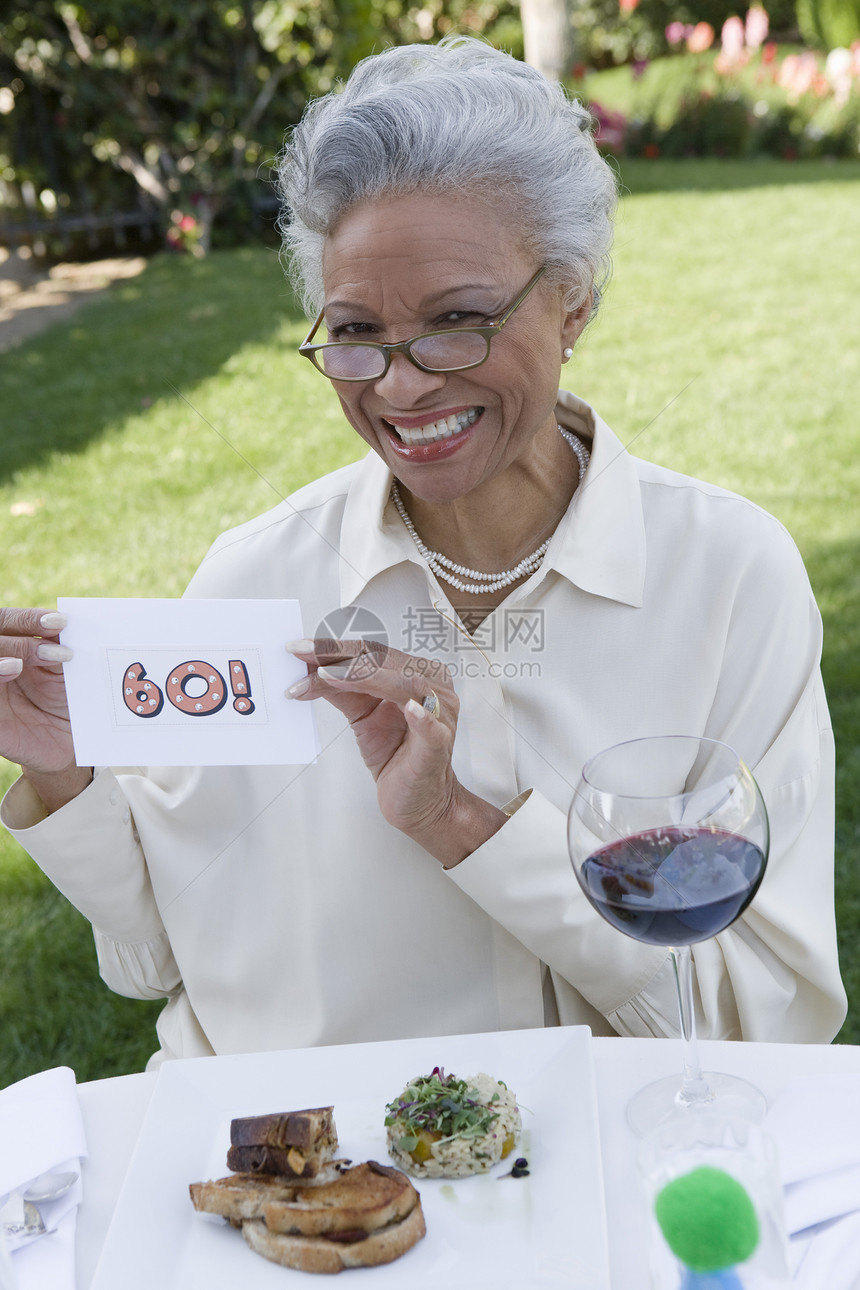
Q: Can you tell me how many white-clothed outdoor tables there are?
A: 1